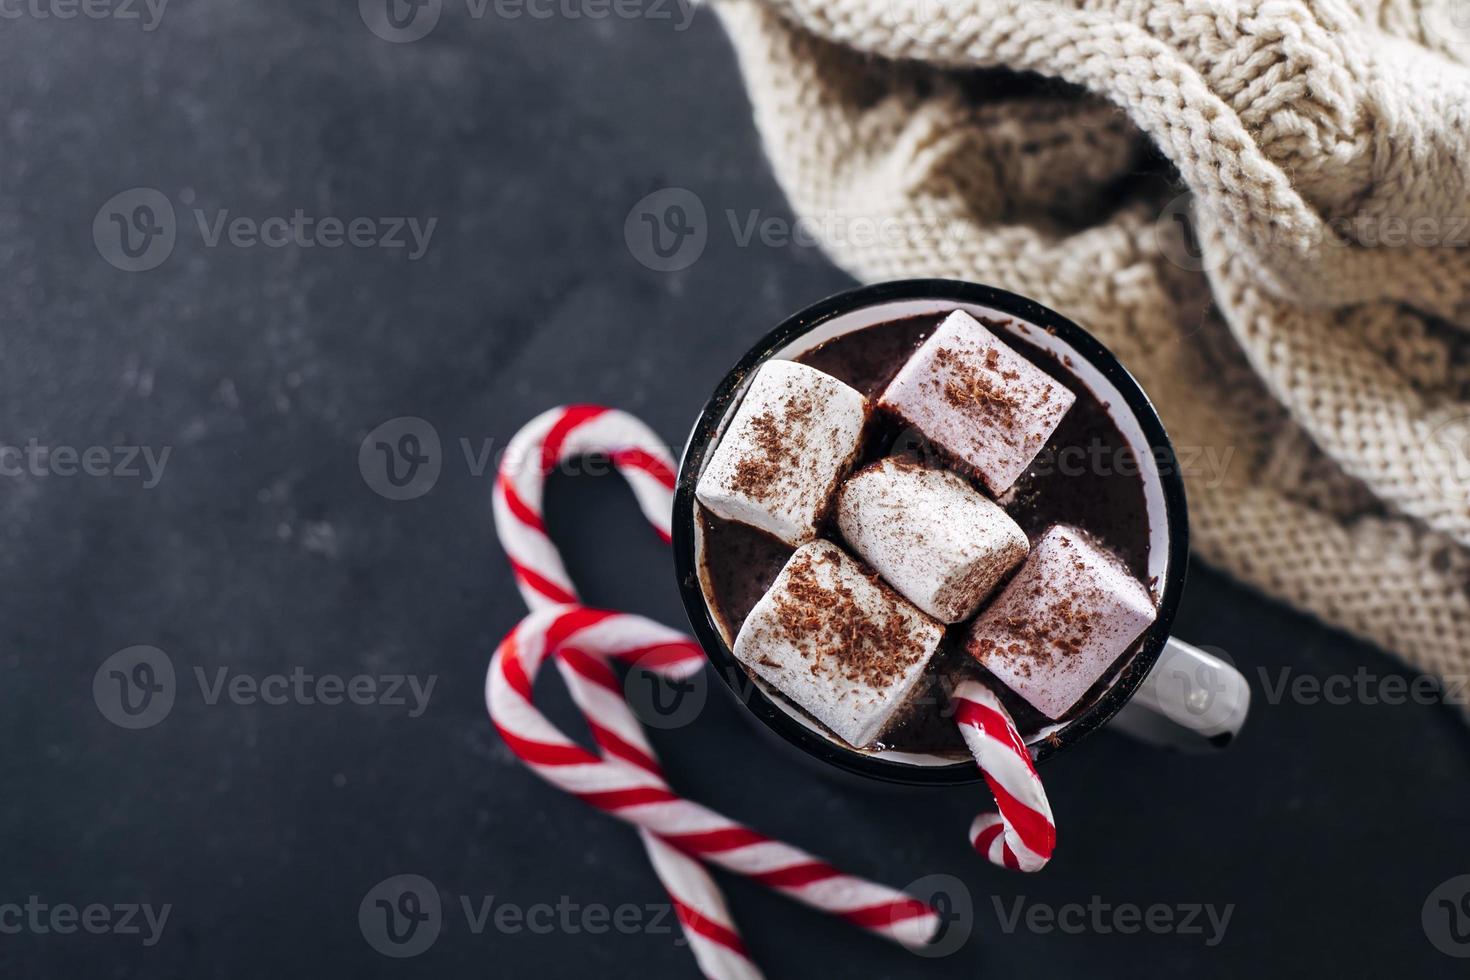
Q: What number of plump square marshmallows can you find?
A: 5